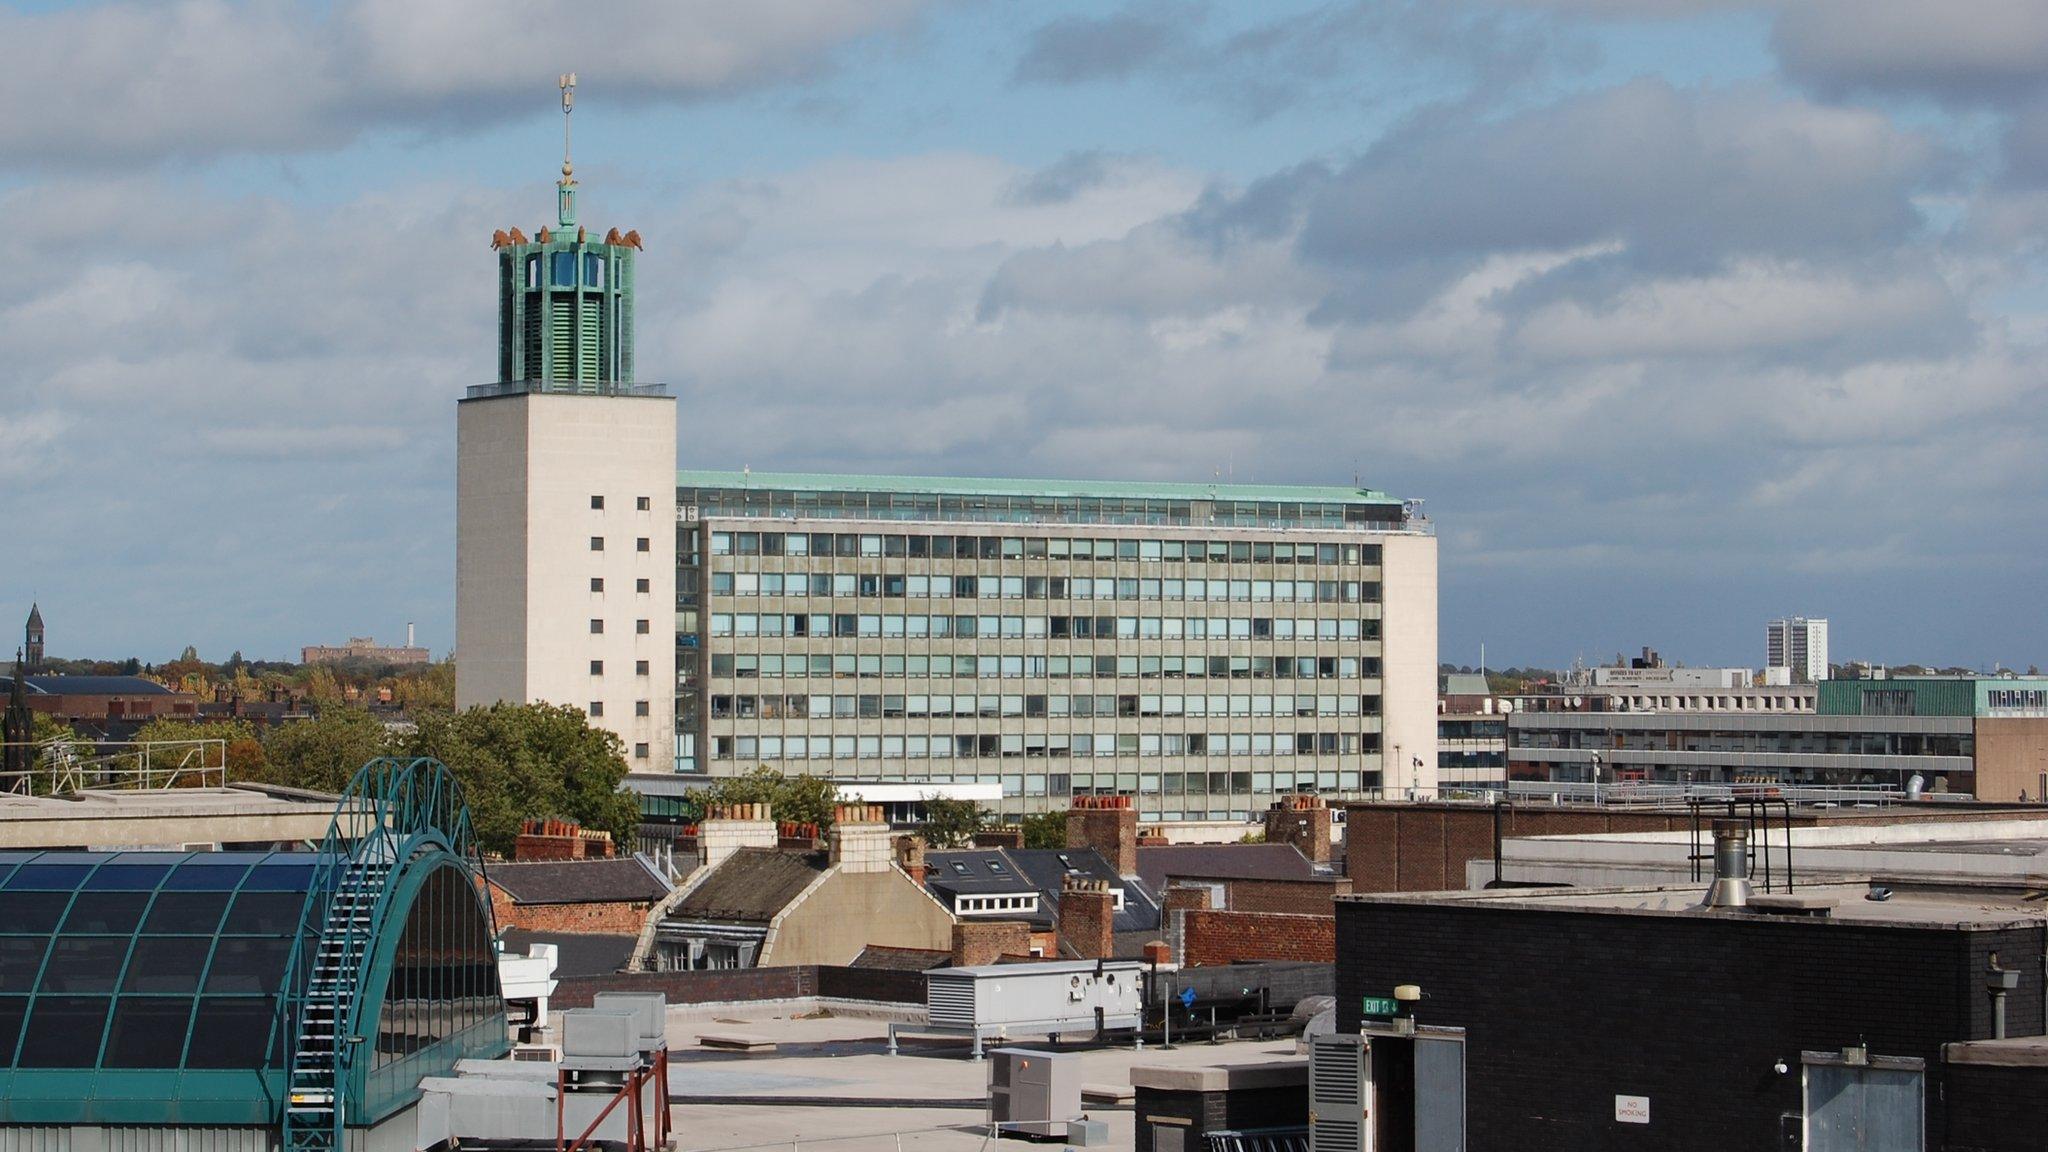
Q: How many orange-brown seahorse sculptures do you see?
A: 6